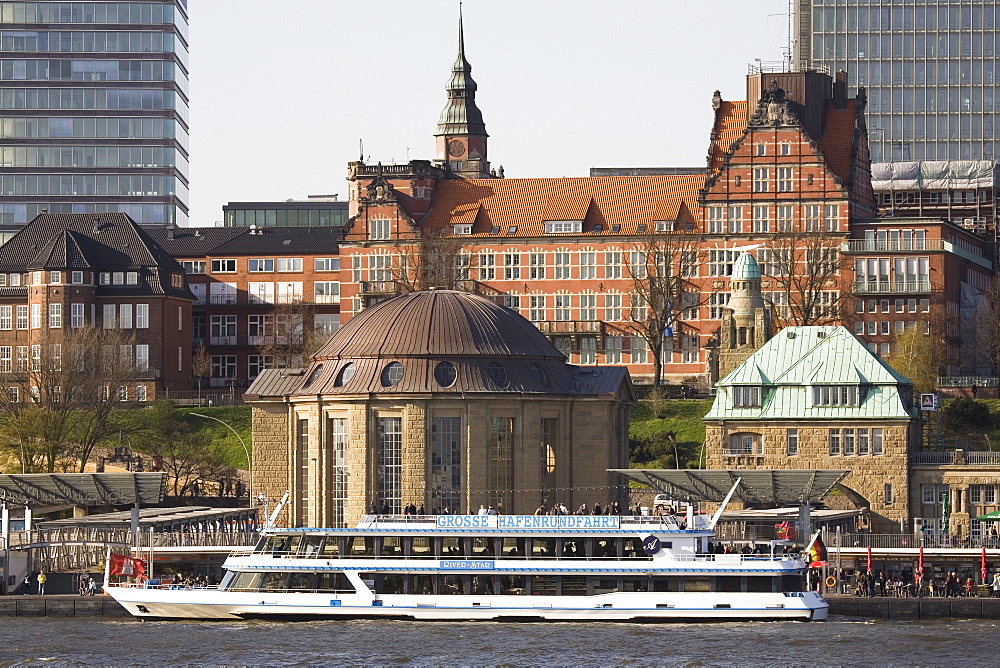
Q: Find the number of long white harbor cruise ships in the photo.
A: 1